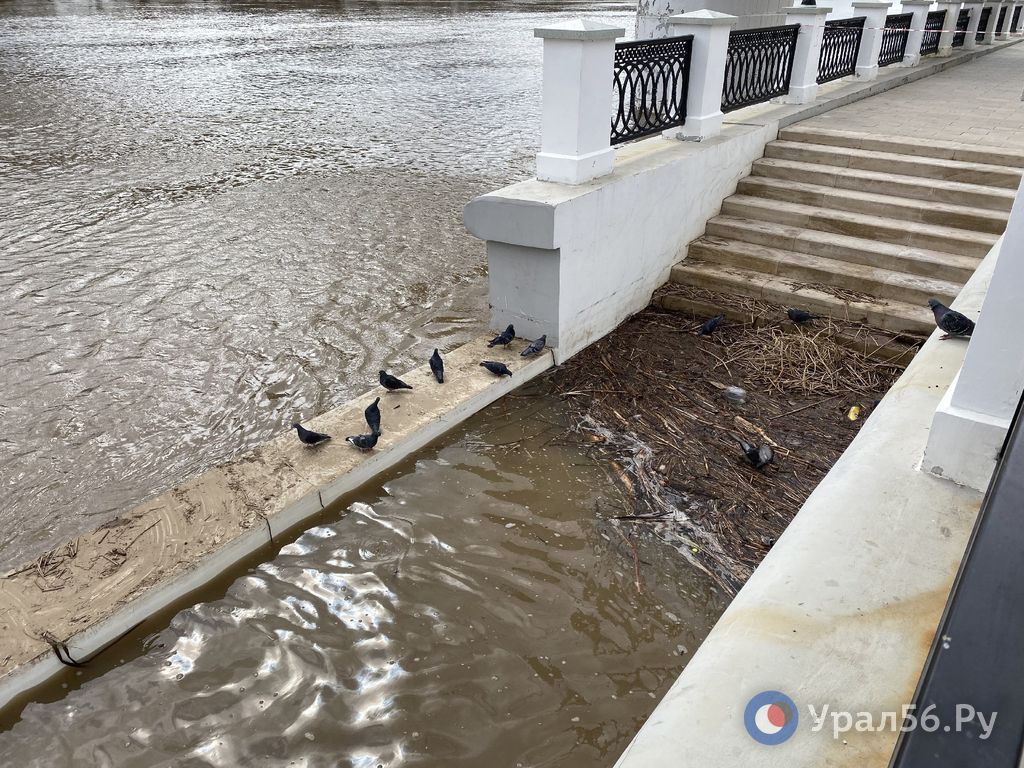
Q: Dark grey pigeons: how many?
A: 12